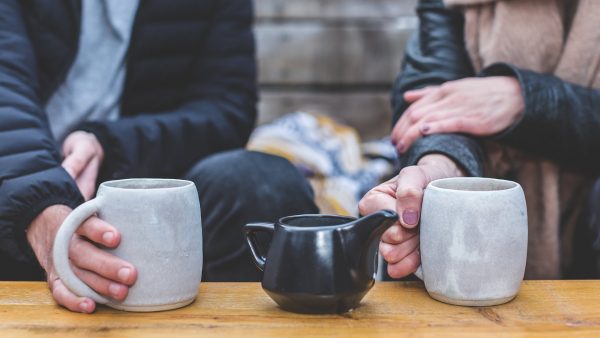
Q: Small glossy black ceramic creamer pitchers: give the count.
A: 1